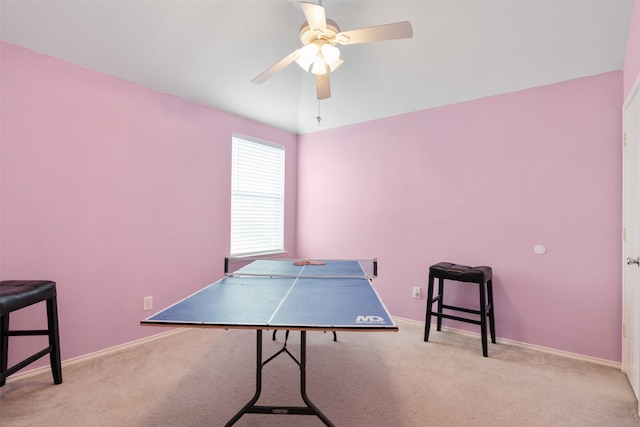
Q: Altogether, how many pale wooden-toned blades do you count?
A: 4